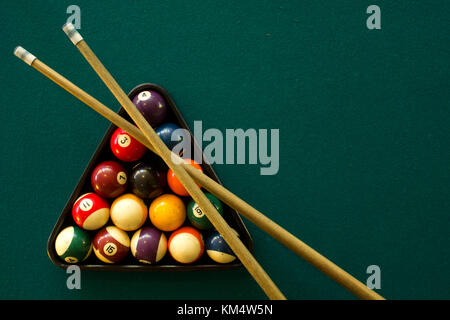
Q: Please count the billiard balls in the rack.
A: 15